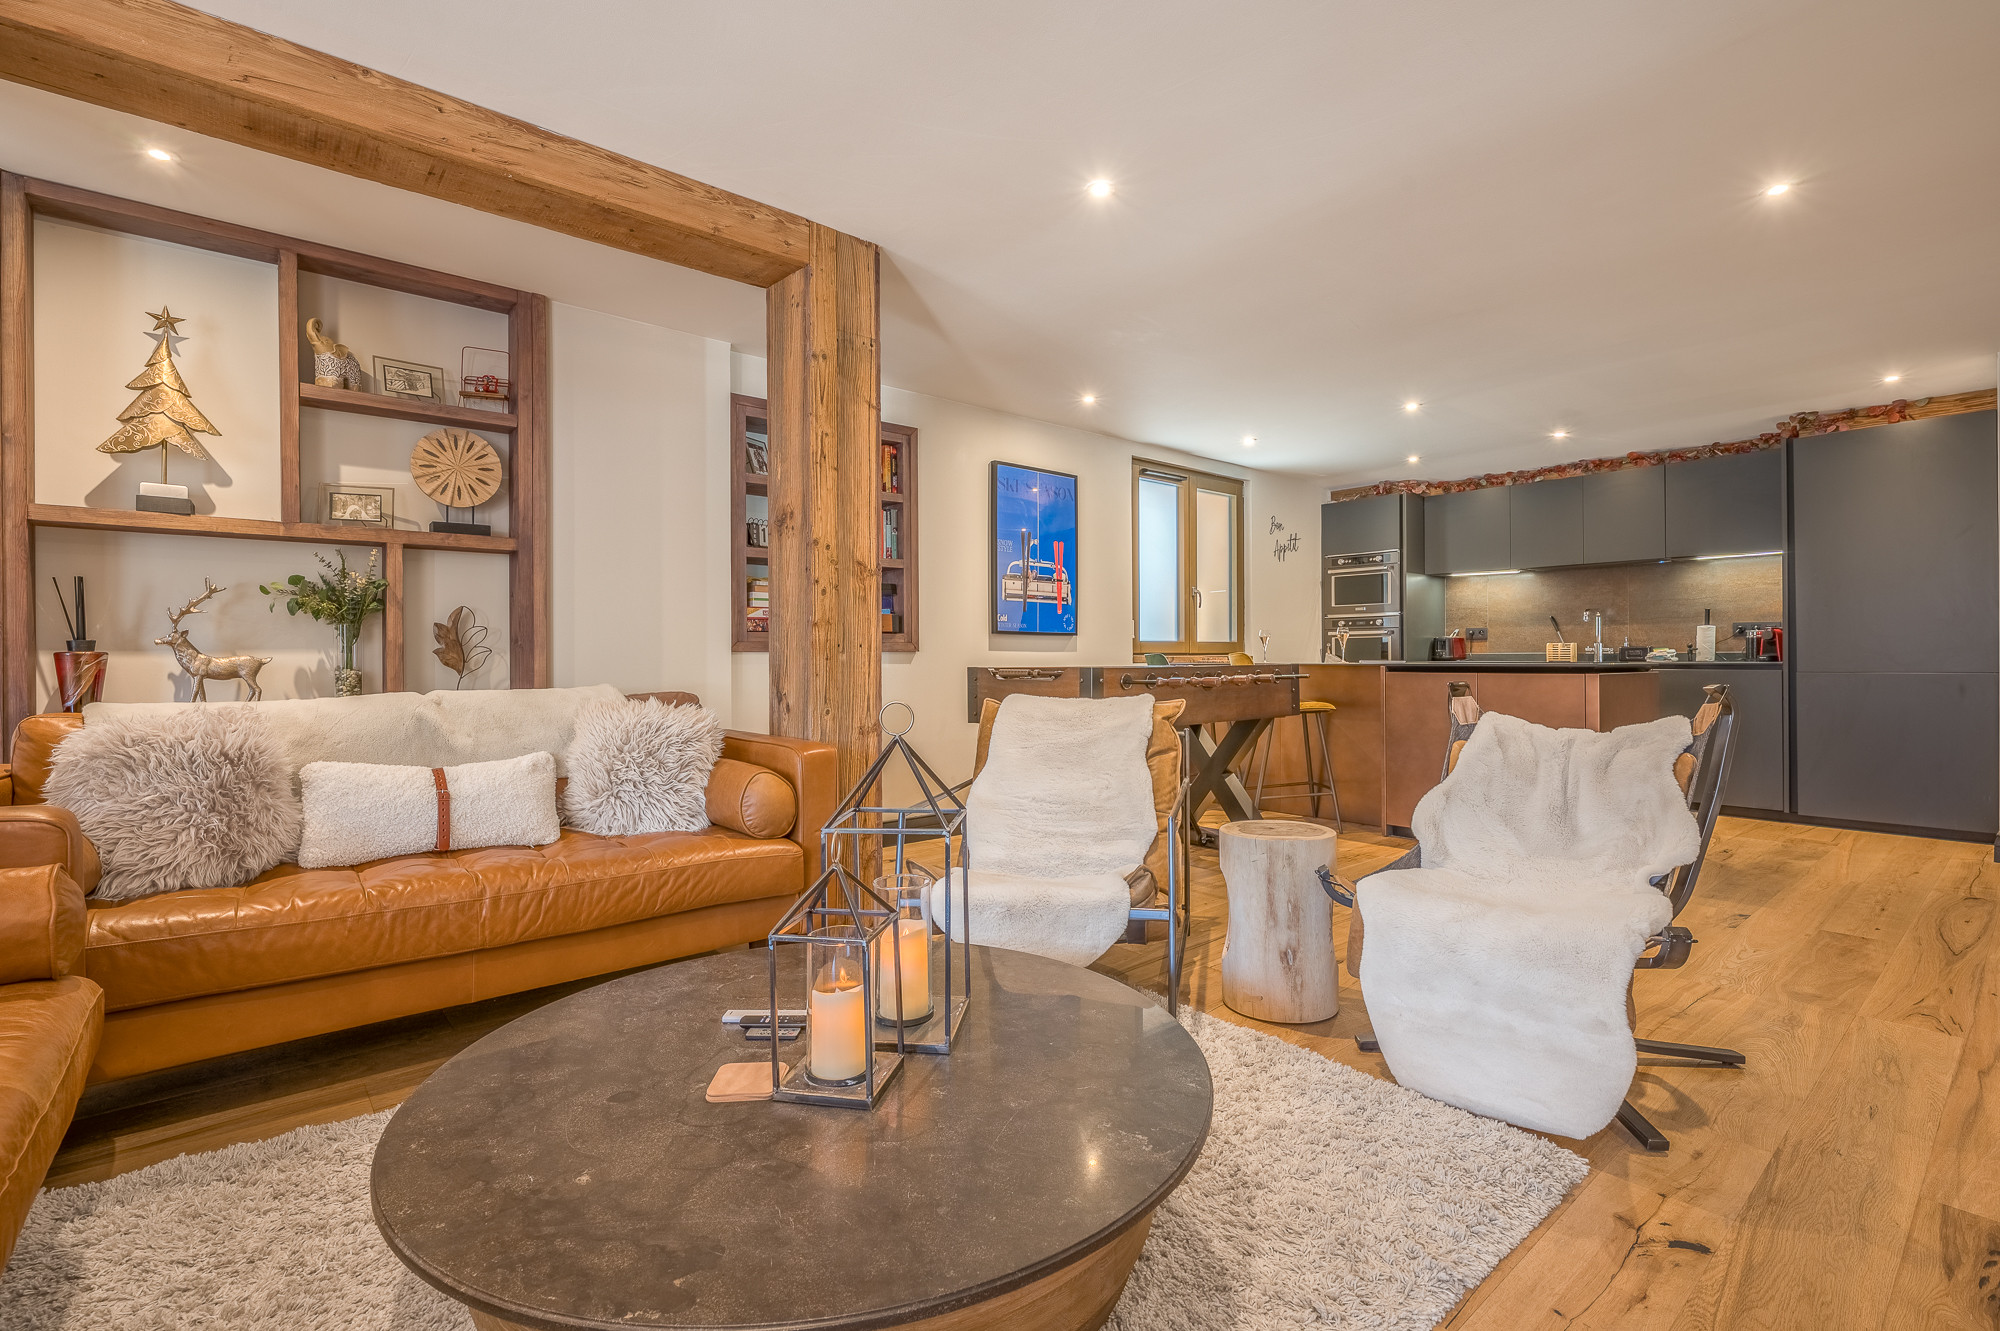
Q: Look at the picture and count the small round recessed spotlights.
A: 9